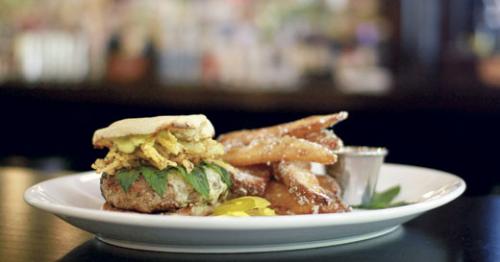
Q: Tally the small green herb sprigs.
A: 1